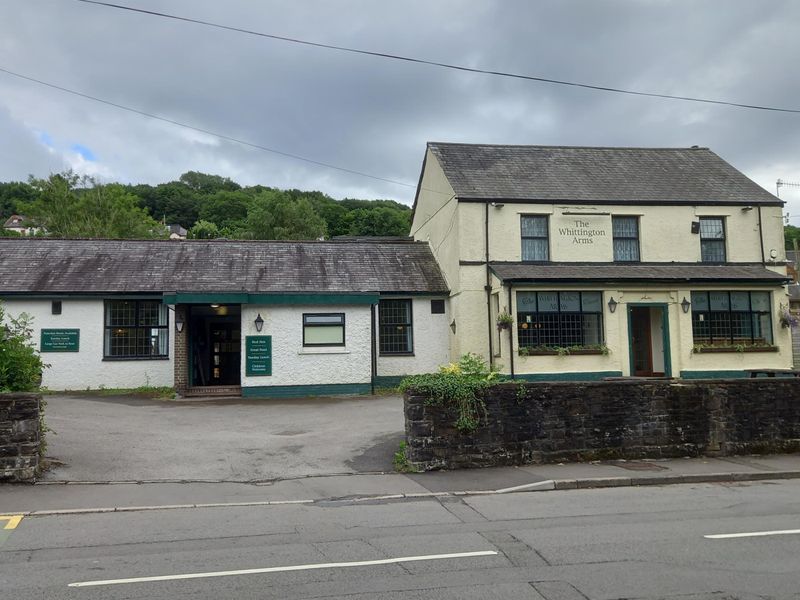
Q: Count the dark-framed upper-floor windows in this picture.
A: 3